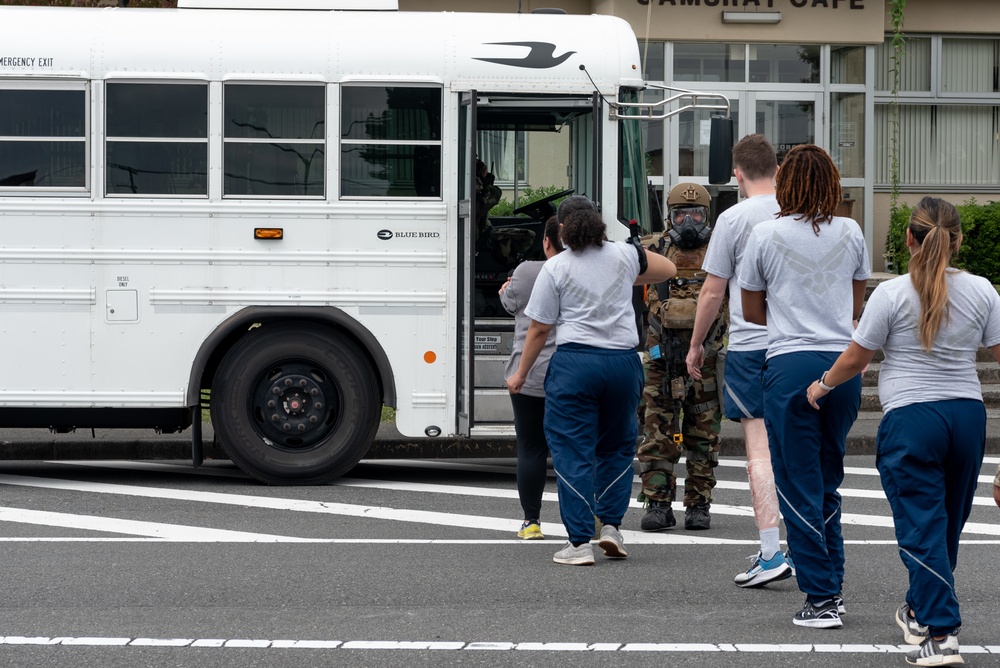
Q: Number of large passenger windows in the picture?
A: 4